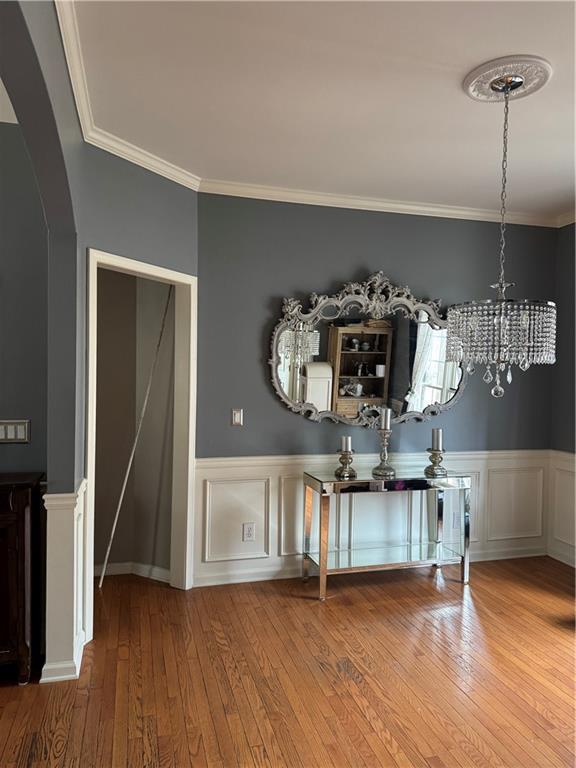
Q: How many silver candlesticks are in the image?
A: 3